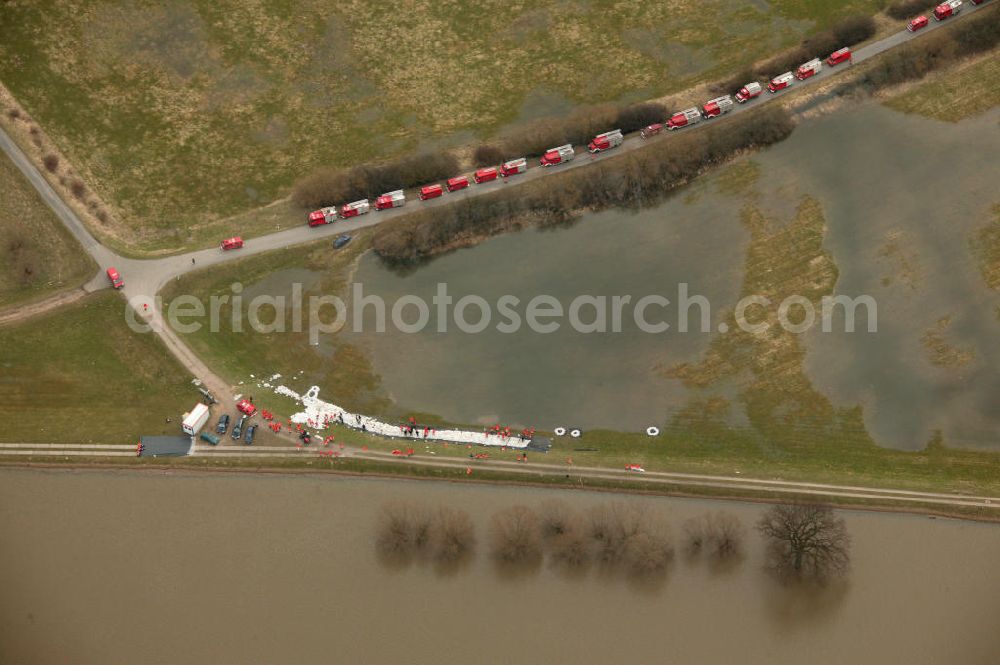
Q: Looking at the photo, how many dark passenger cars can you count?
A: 5